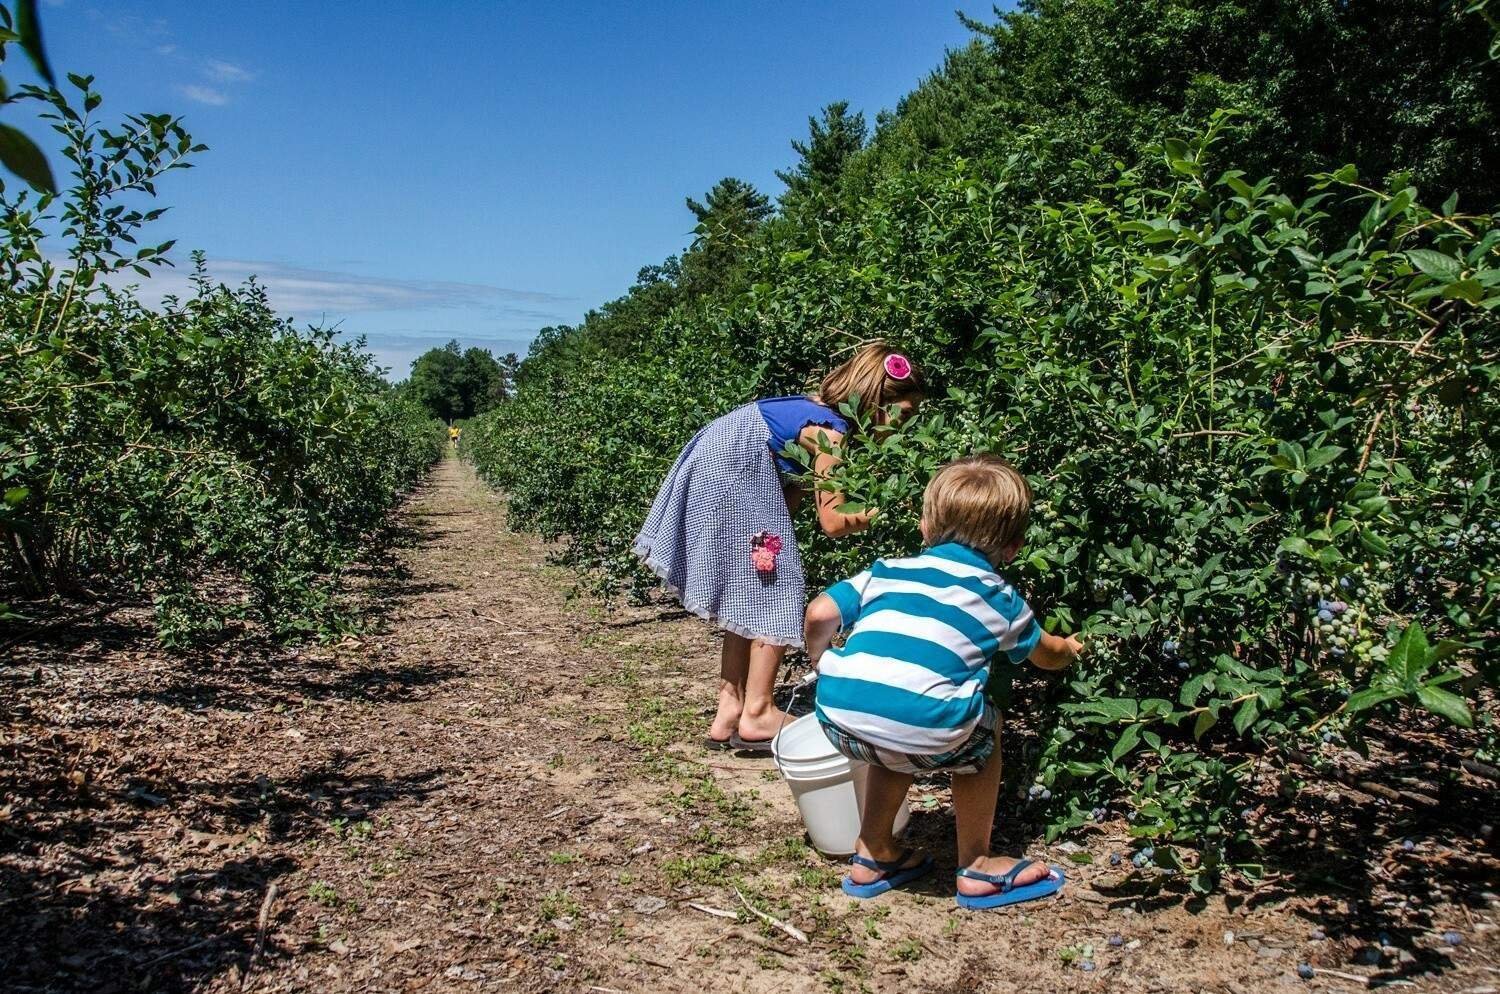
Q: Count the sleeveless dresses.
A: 1